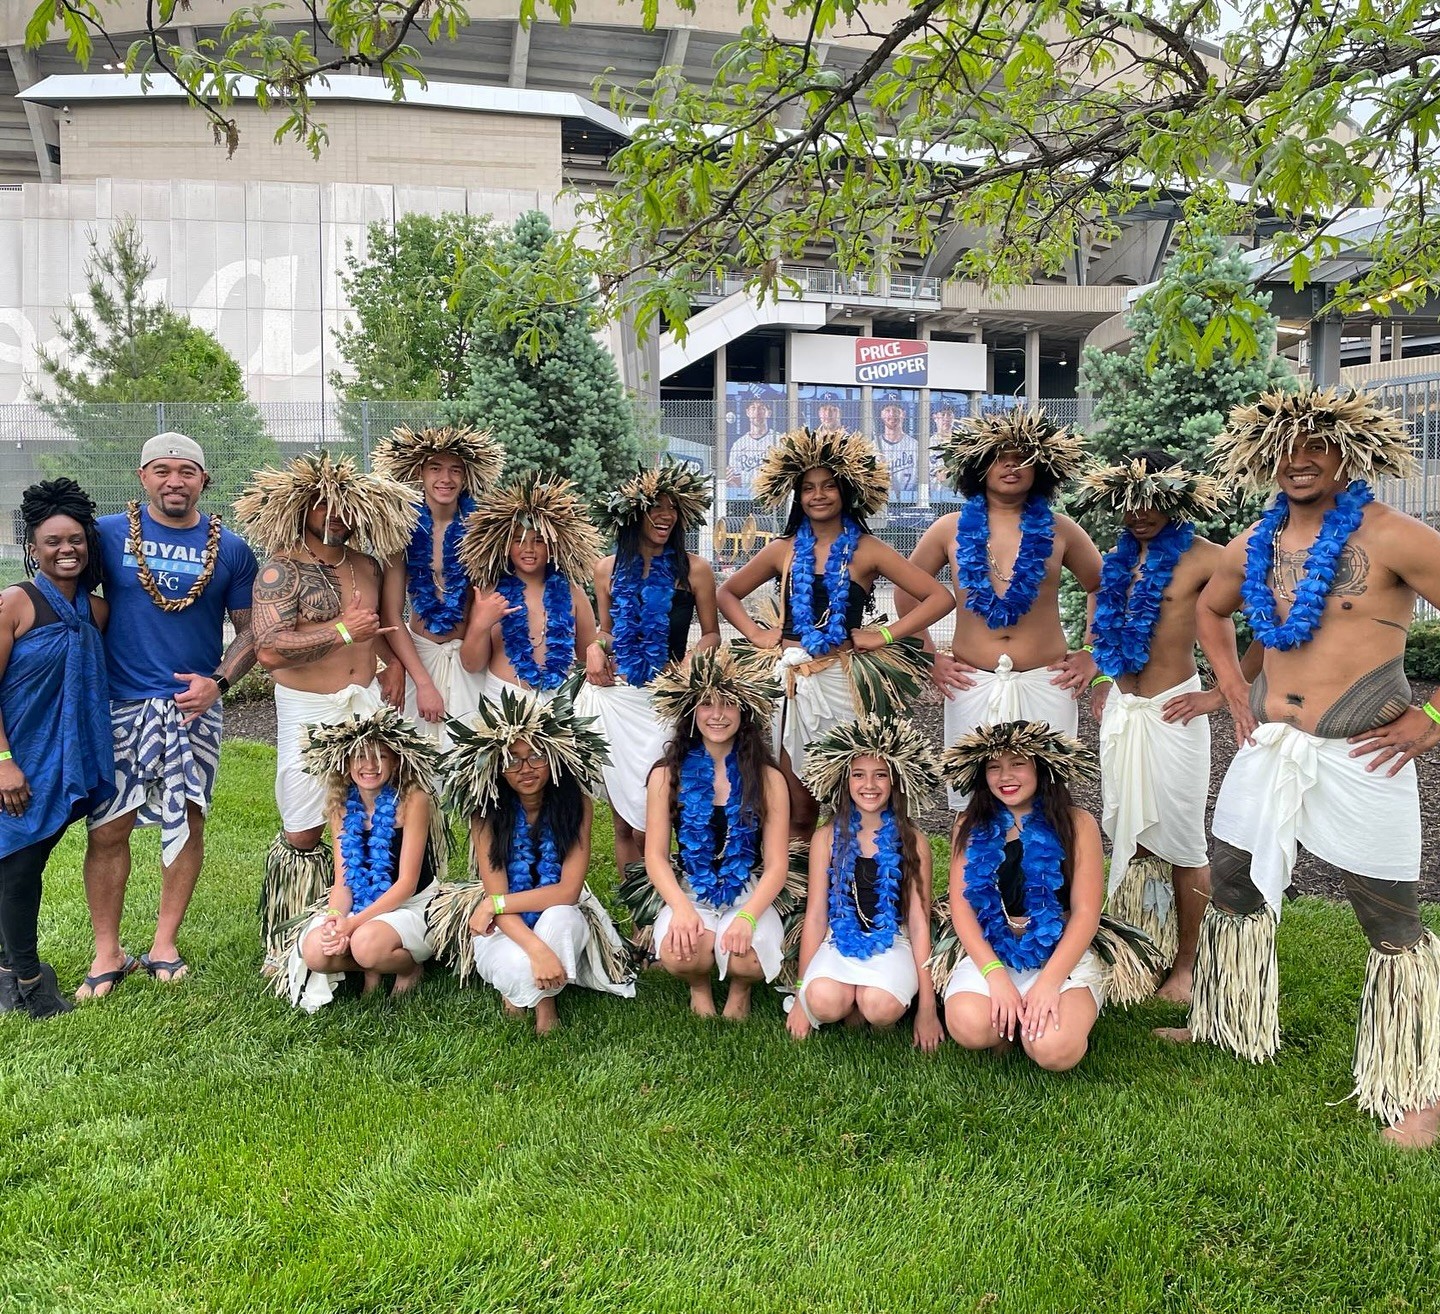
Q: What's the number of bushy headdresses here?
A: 13